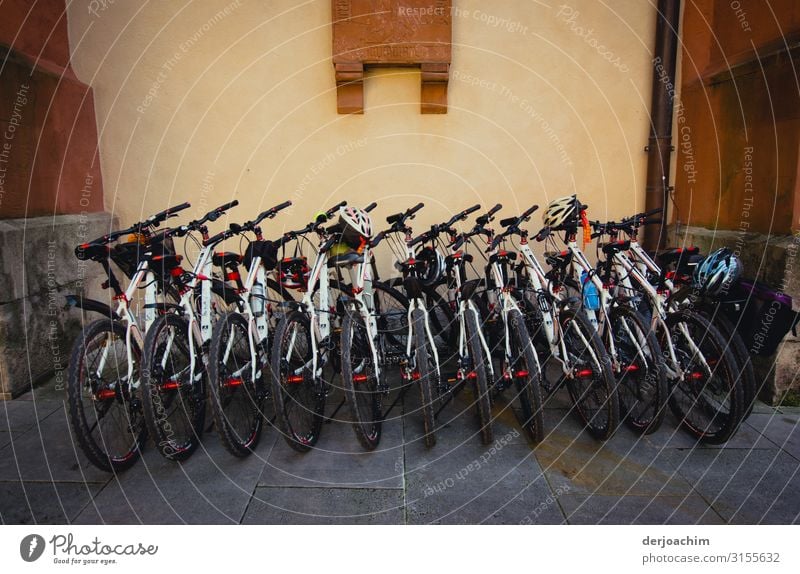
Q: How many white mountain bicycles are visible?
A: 12